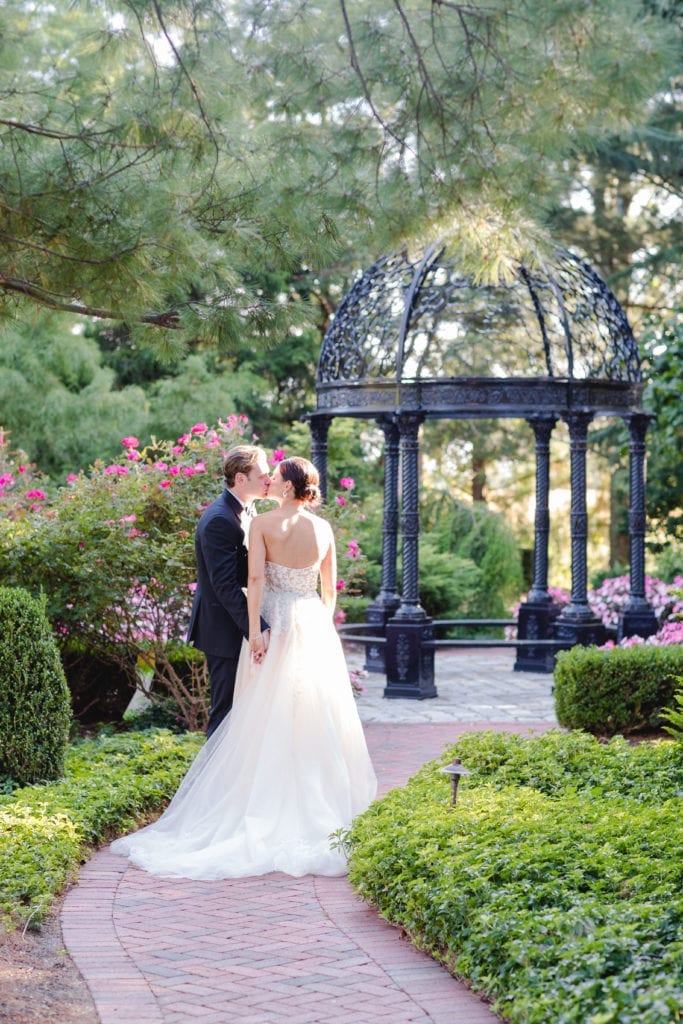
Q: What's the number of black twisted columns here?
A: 6